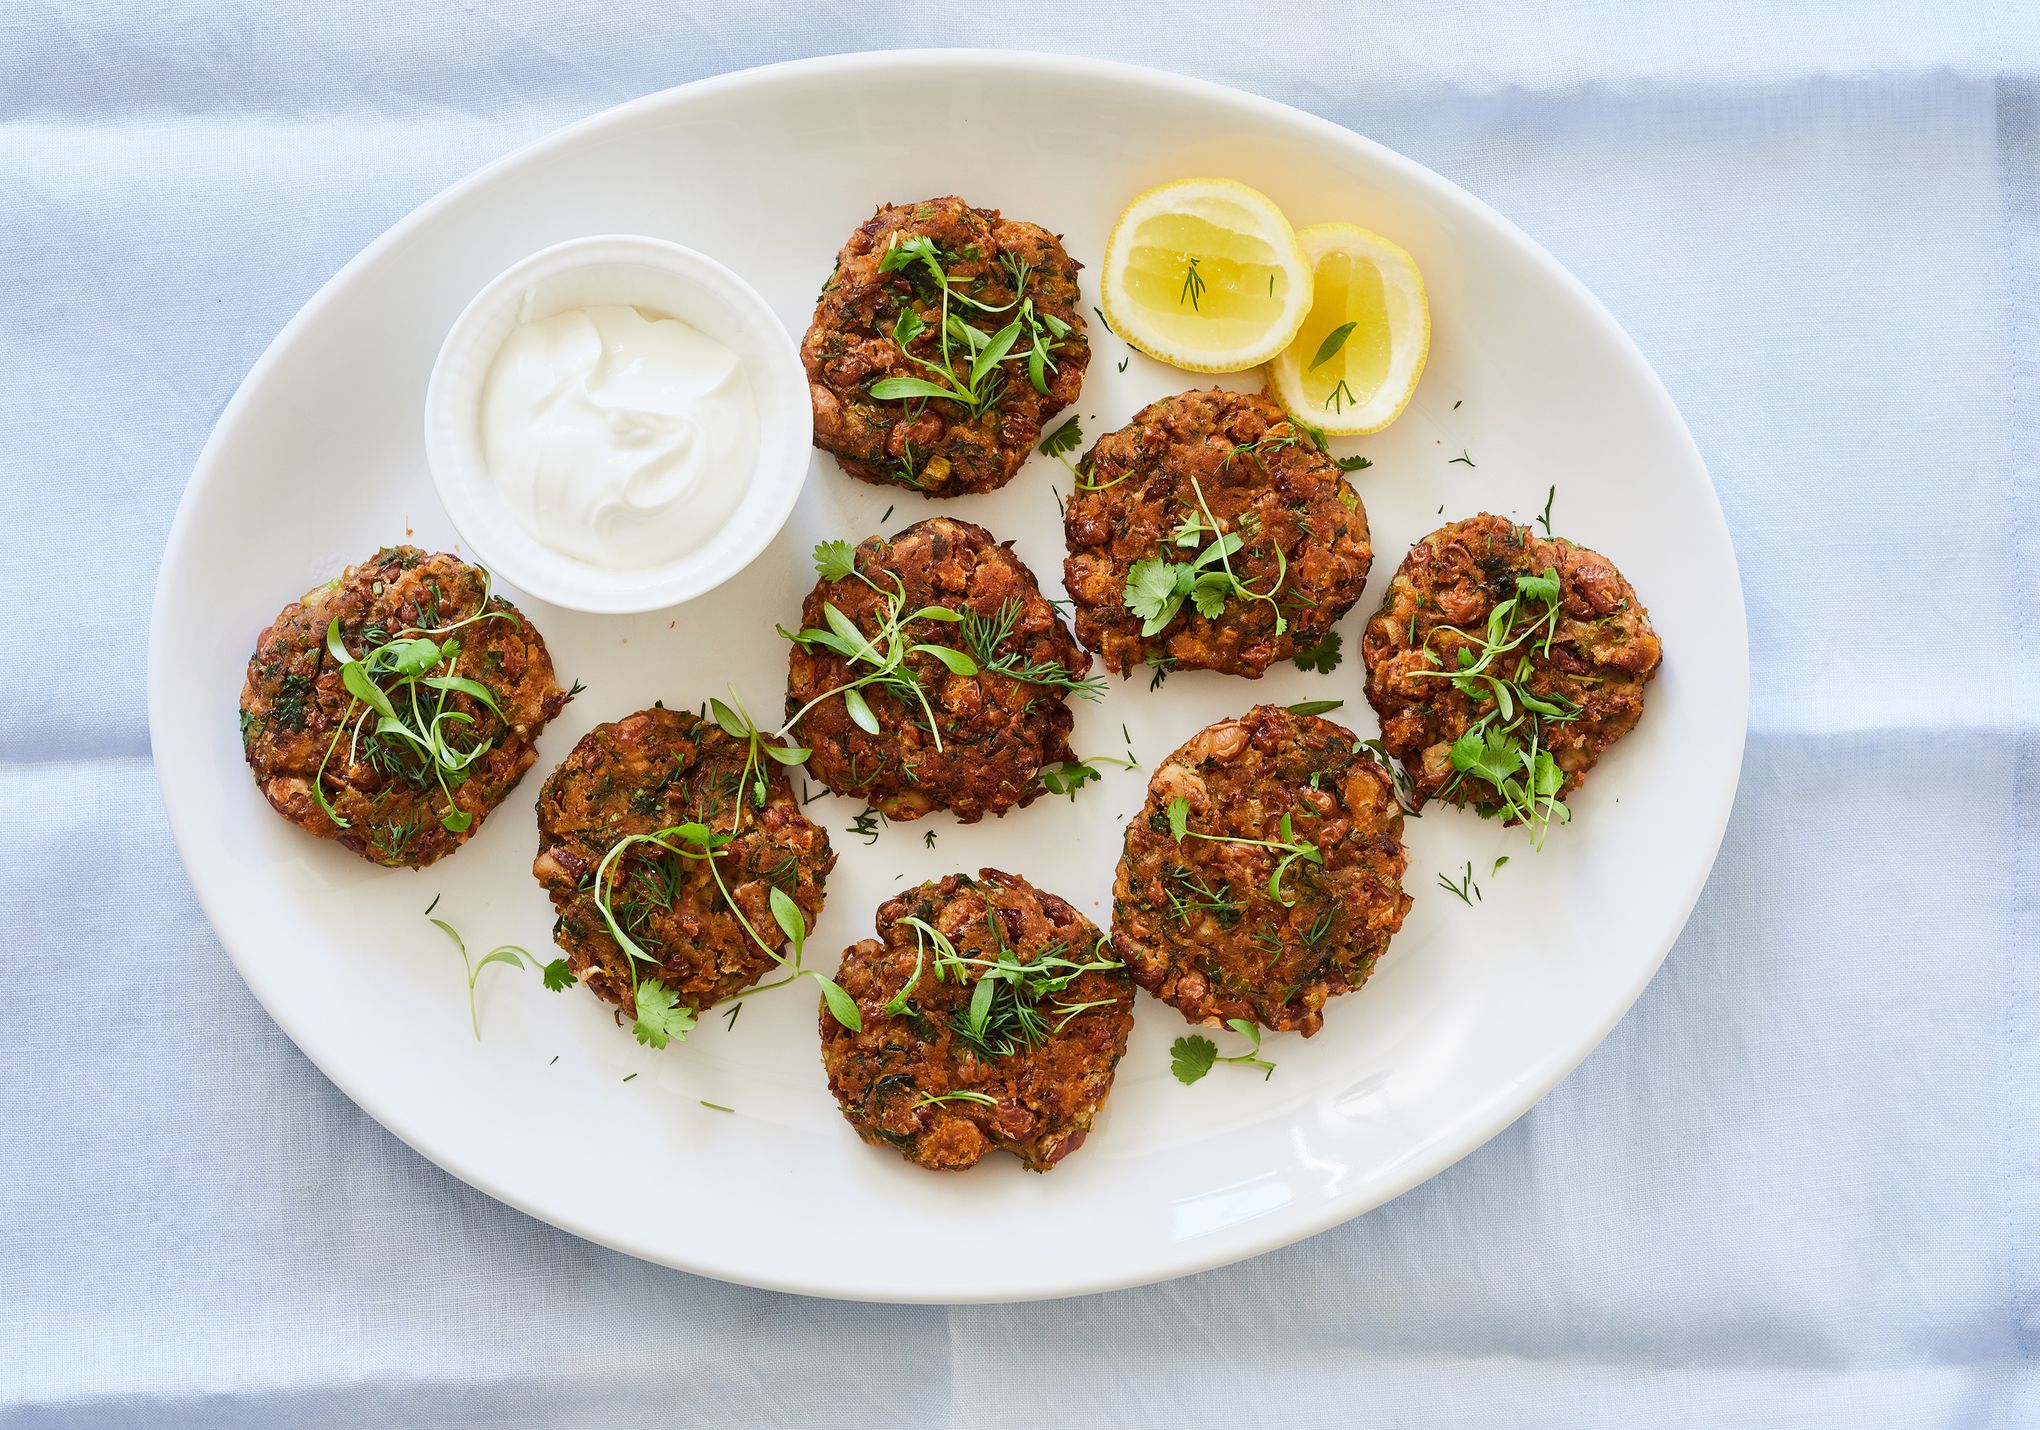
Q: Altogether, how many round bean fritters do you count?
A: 8